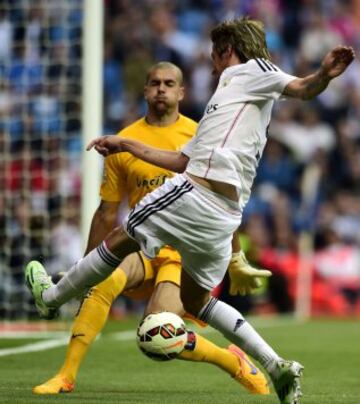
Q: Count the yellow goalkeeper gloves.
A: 1